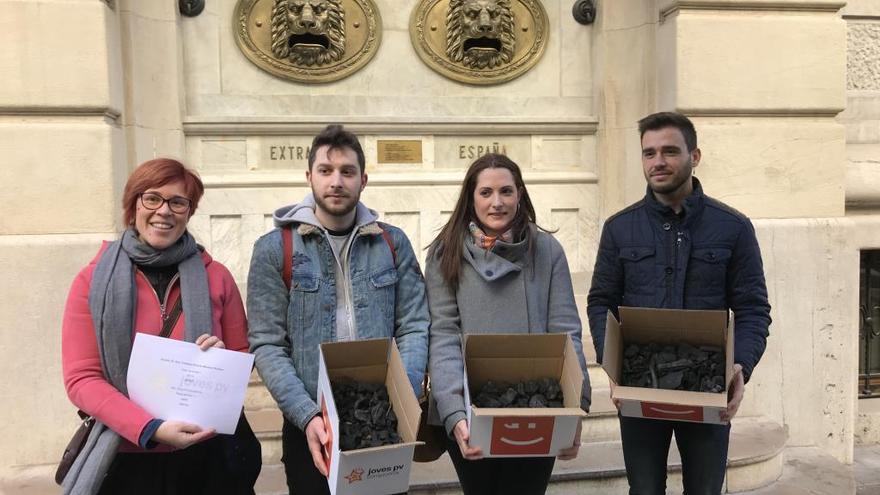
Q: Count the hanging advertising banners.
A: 0